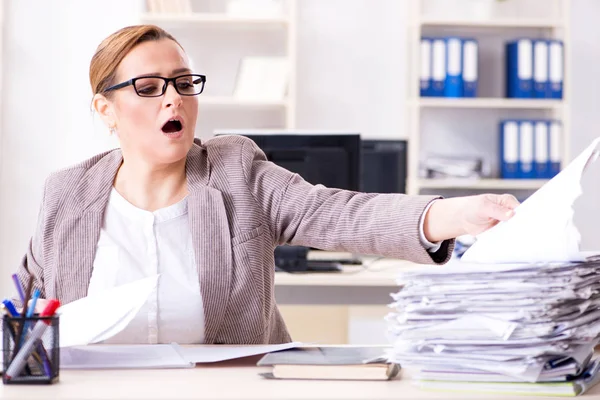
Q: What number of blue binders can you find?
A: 11